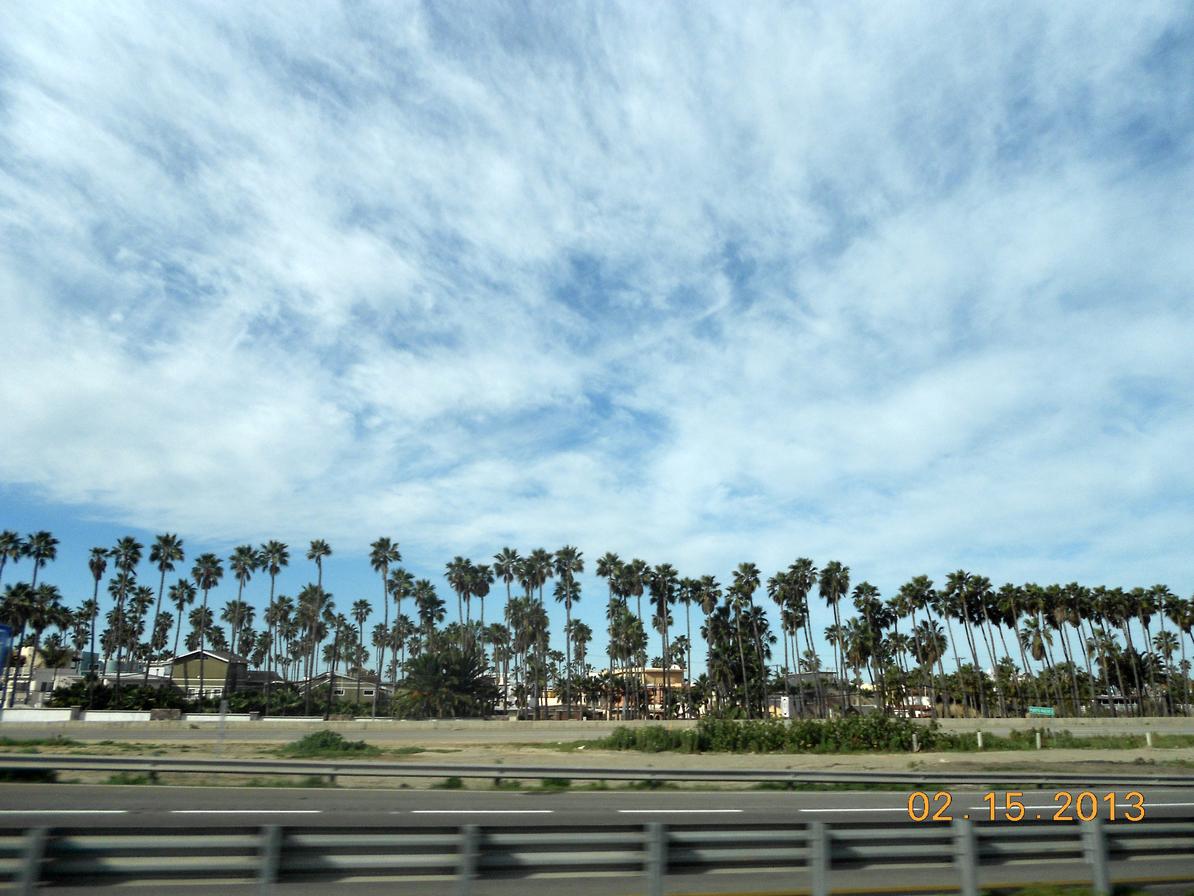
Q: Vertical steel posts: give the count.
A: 7